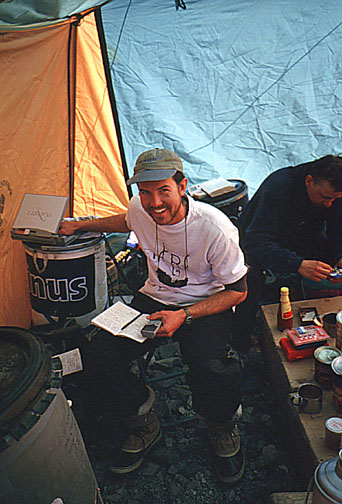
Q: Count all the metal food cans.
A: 4